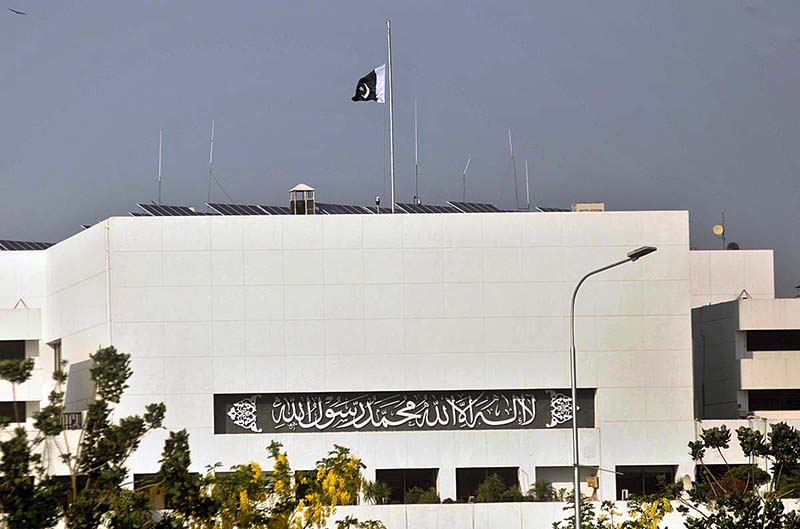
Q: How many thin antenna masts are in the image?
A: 6